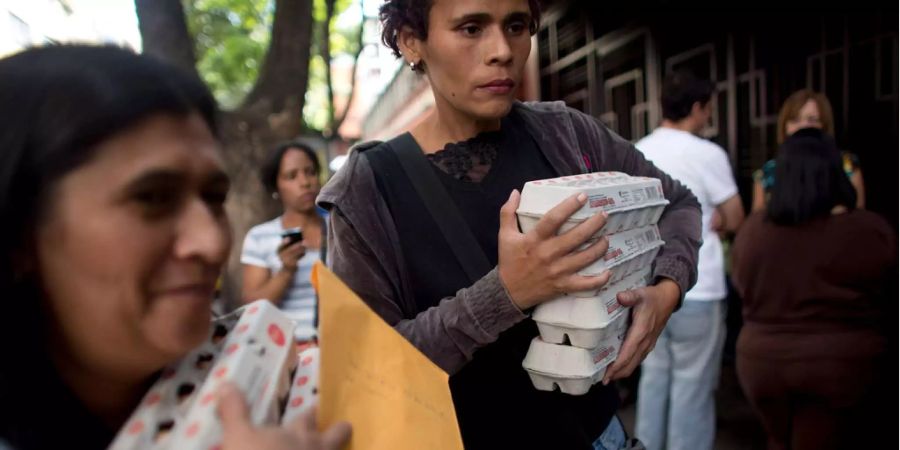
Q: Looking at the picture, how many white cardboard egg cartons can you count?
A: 6